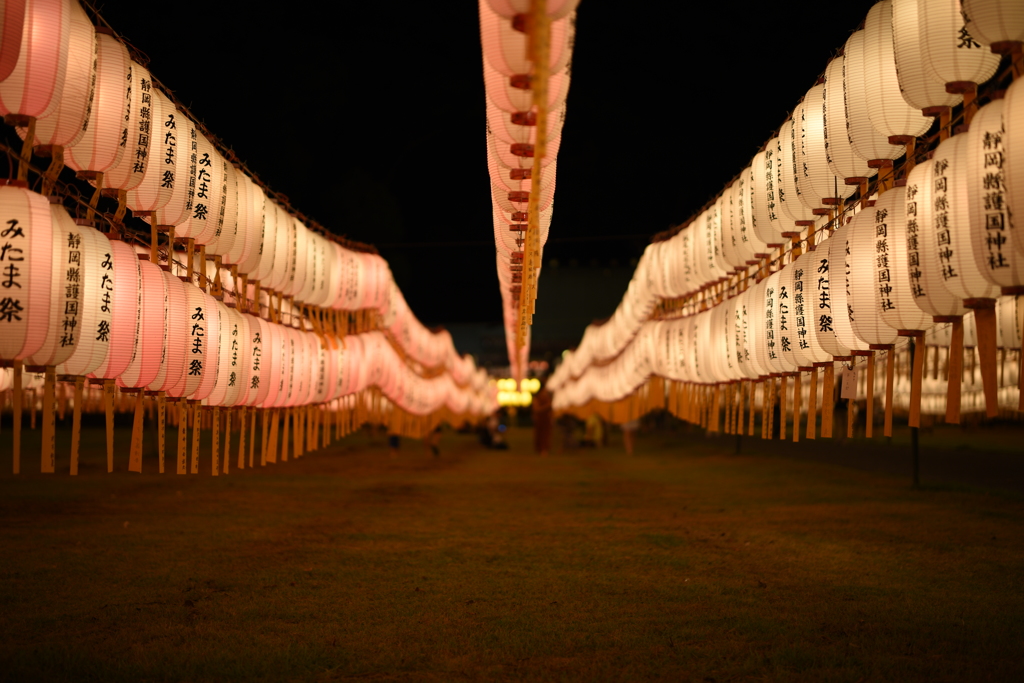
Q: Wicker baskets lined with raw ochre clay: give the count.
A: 0